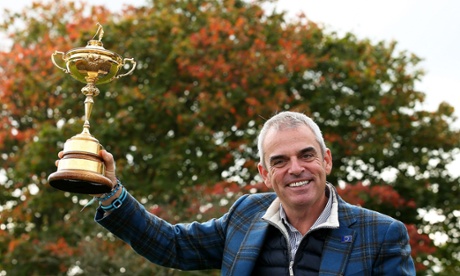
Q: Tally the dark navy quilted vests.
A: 1